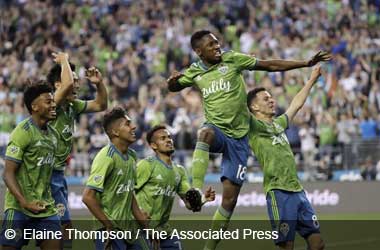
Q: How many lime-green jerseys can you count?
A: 6